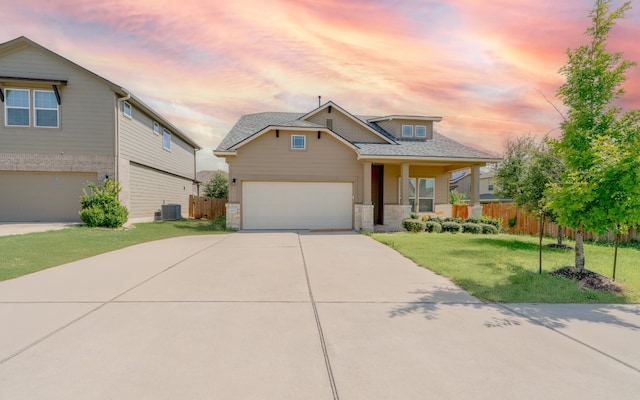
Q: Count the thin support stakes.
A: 2